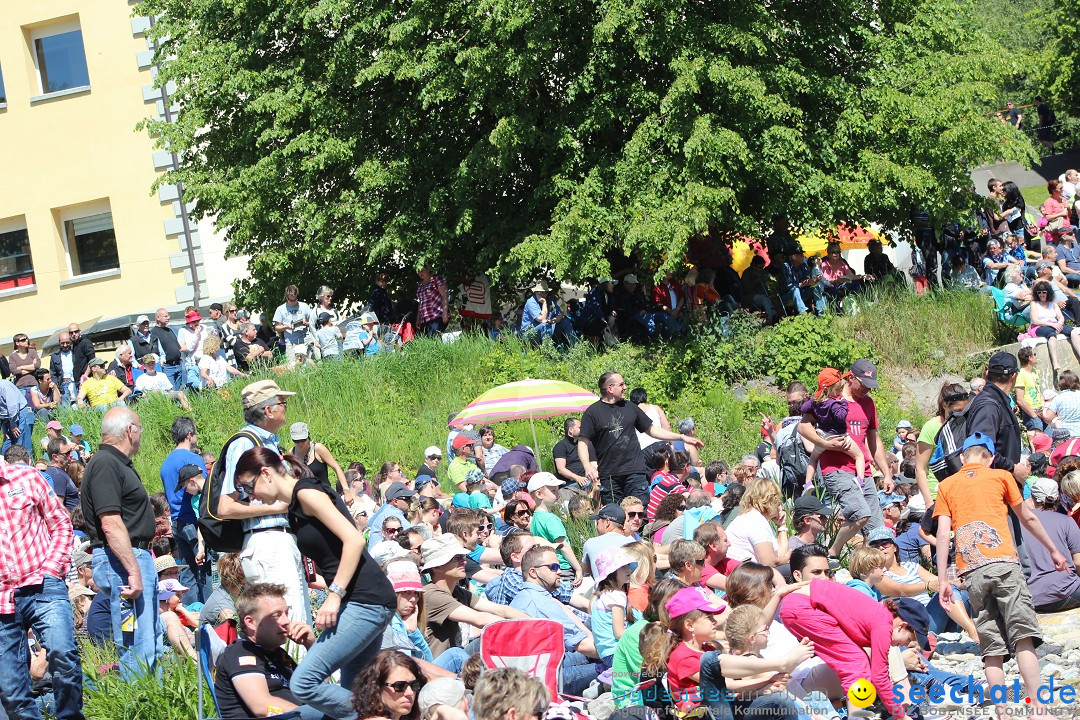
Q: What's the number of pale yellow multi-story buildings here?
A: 1